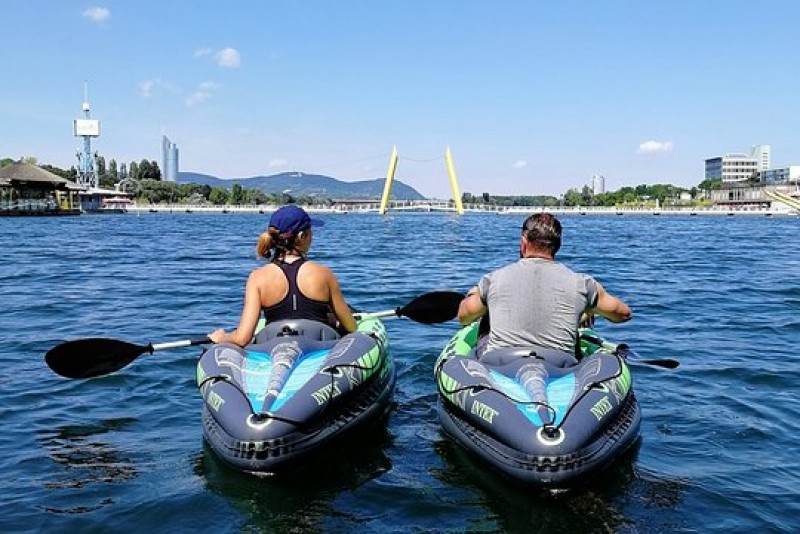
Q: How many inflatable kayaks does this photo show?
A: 2